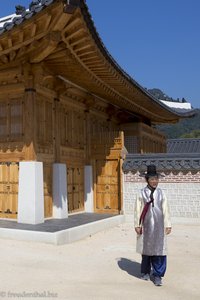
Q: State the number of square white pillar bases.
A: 3